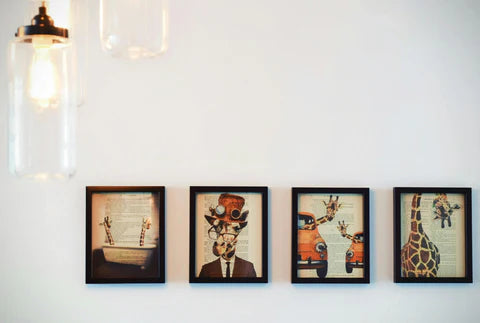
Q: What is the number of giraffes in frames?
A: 6